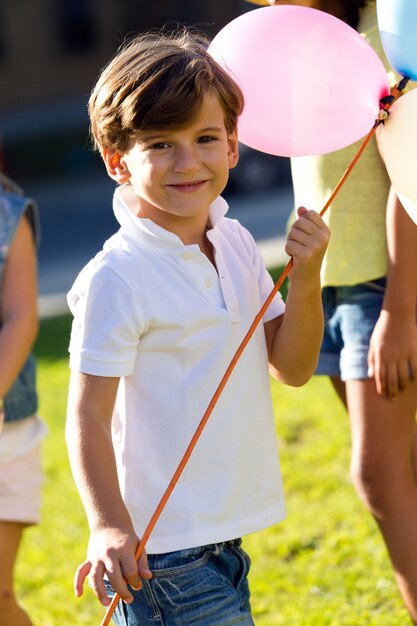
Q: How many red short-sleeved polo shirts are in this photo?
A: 0